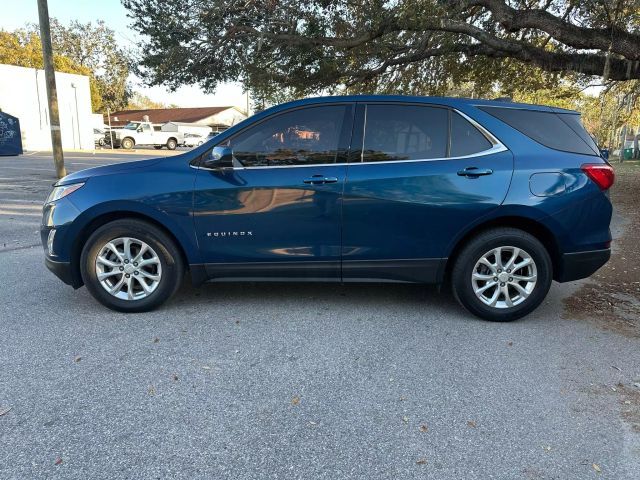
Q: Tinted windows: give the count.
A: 4